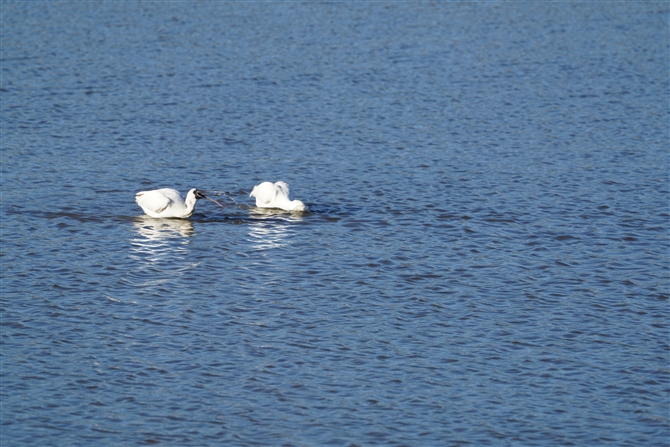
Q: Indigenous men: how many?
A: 0